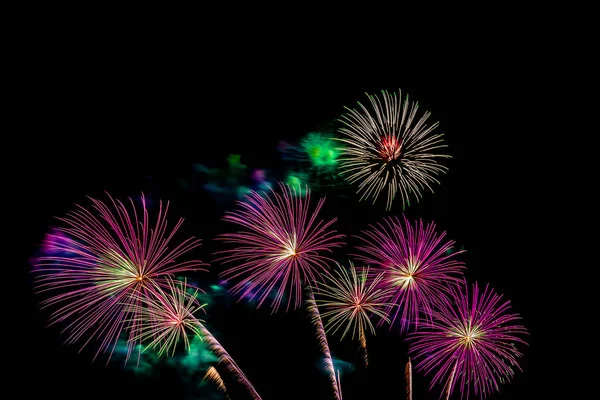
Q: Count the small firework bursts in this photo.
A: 2